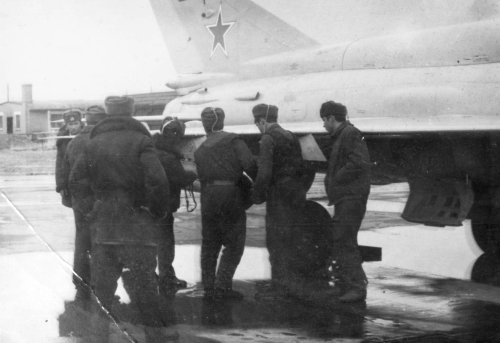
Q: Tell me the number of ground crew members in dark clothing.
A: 7